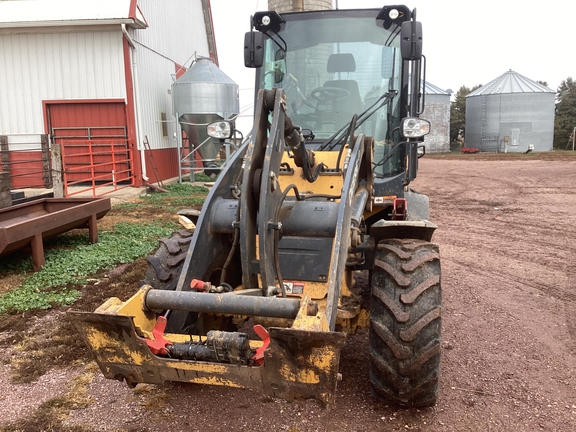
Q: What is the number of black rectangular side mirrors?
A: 2